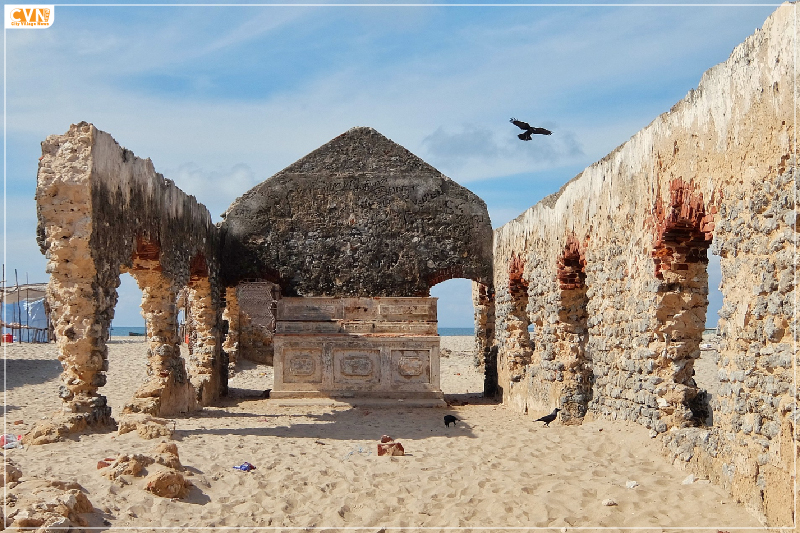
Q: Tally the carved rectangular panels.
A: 3